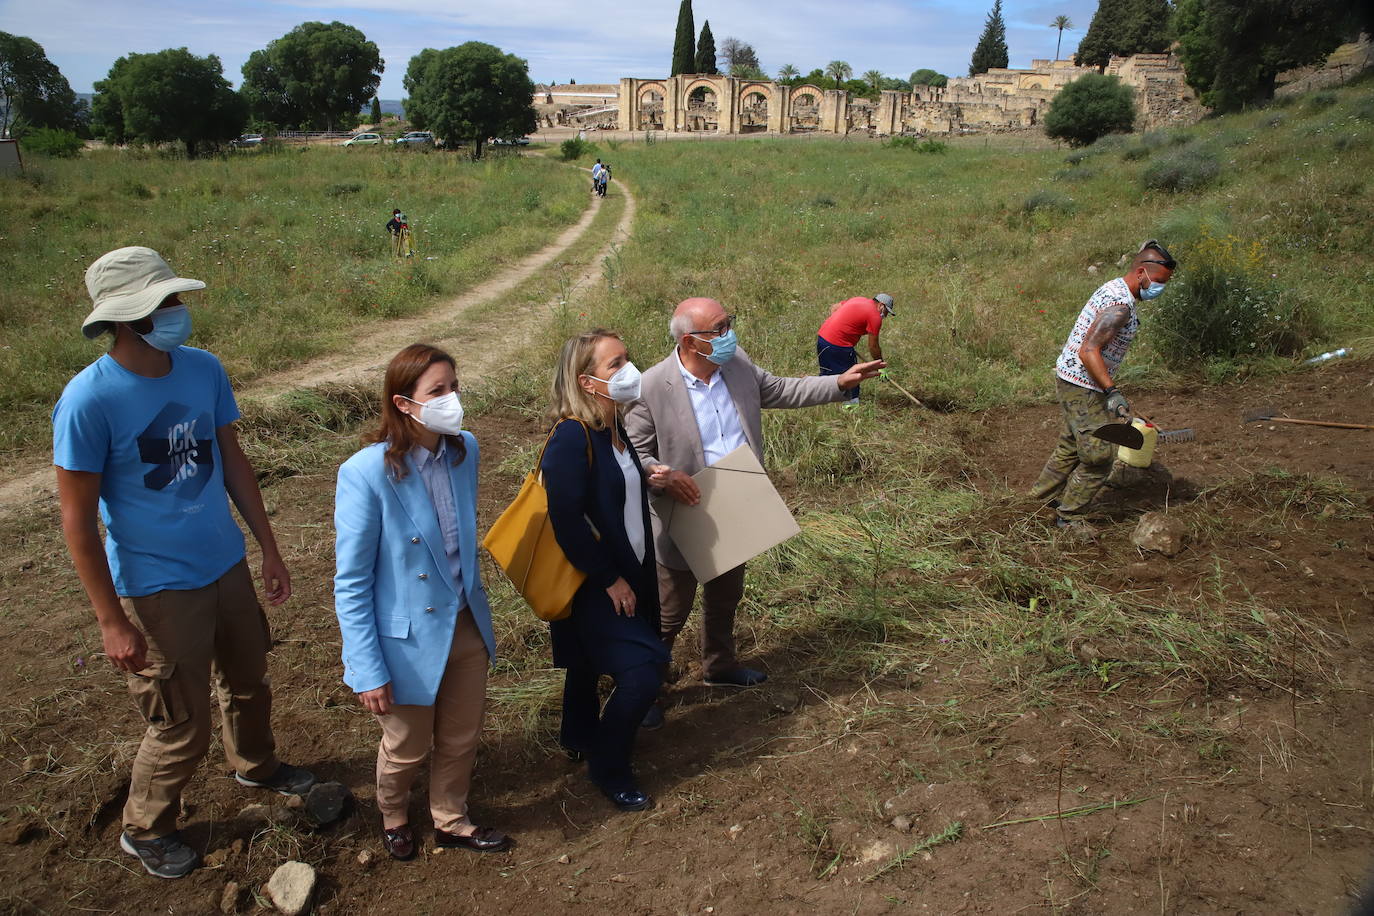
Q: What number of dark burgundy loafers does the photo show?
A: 2